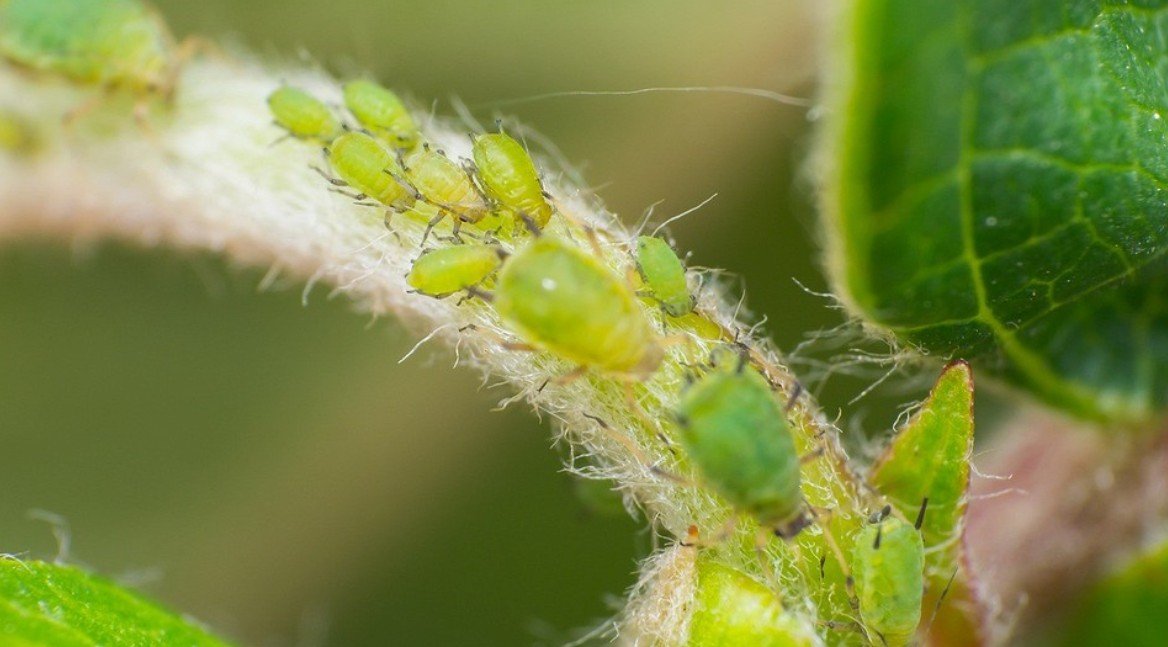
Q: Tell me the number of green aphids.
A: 11